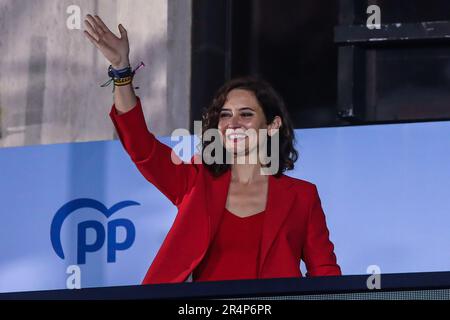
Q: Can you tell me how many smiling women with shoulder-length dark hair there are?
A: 1